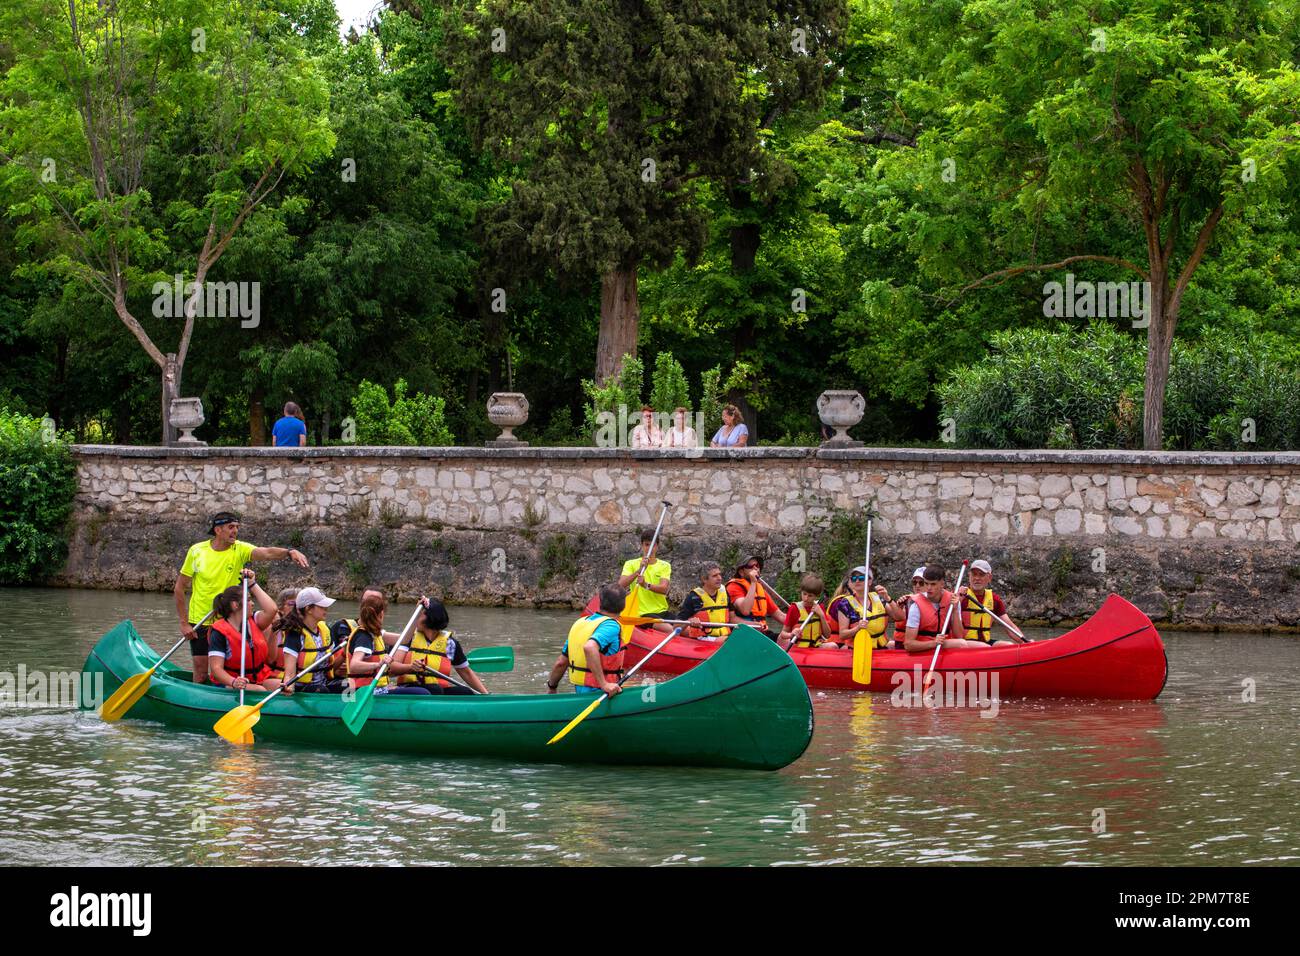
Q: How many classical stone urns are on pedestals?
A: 3